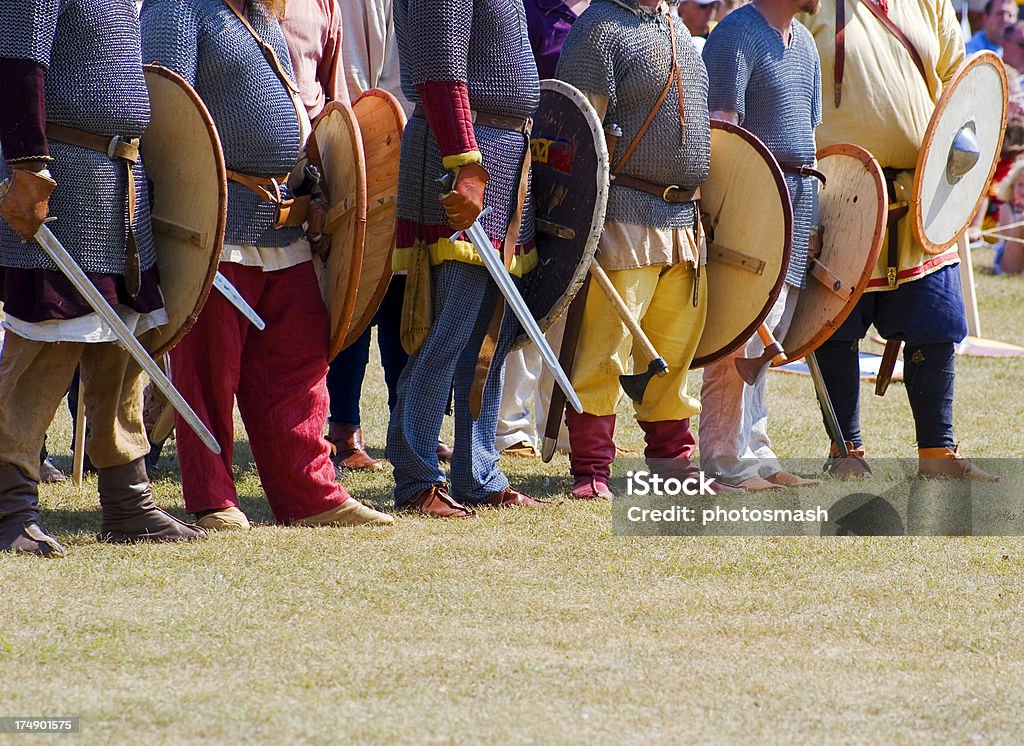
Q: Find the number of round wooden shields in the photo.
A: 7